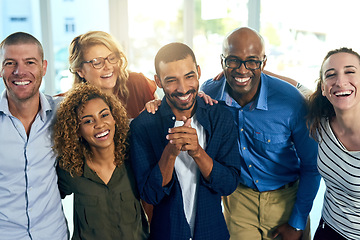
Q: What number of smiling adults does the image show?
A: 6